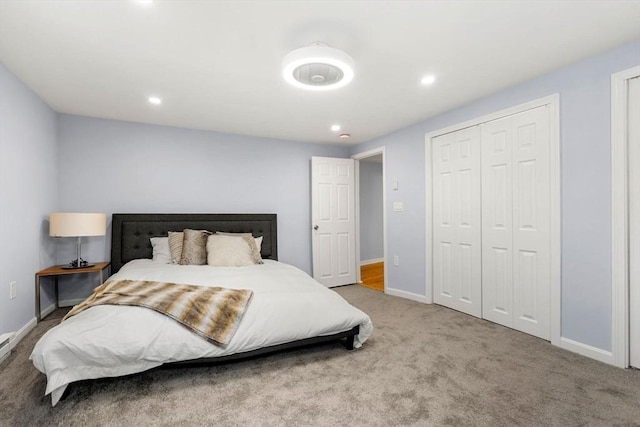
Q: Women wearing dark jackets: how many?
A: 0